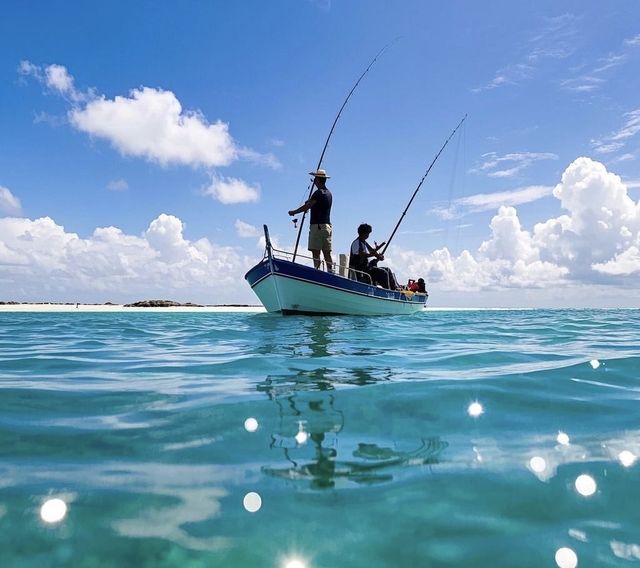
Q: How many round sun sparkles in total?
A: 12